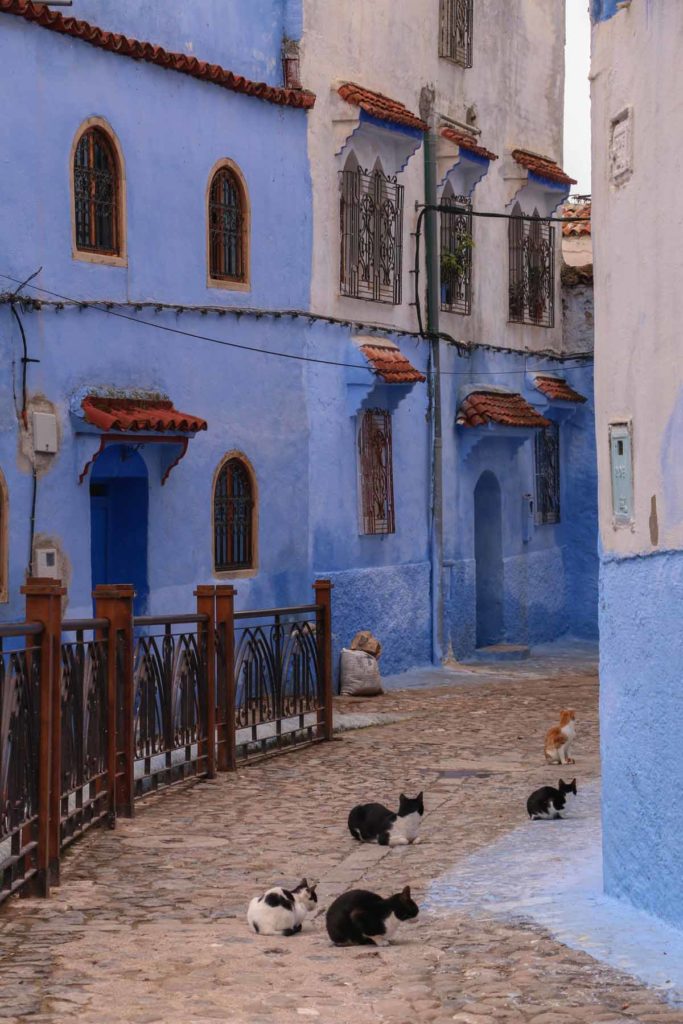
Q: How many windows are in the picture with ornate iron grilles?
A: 9